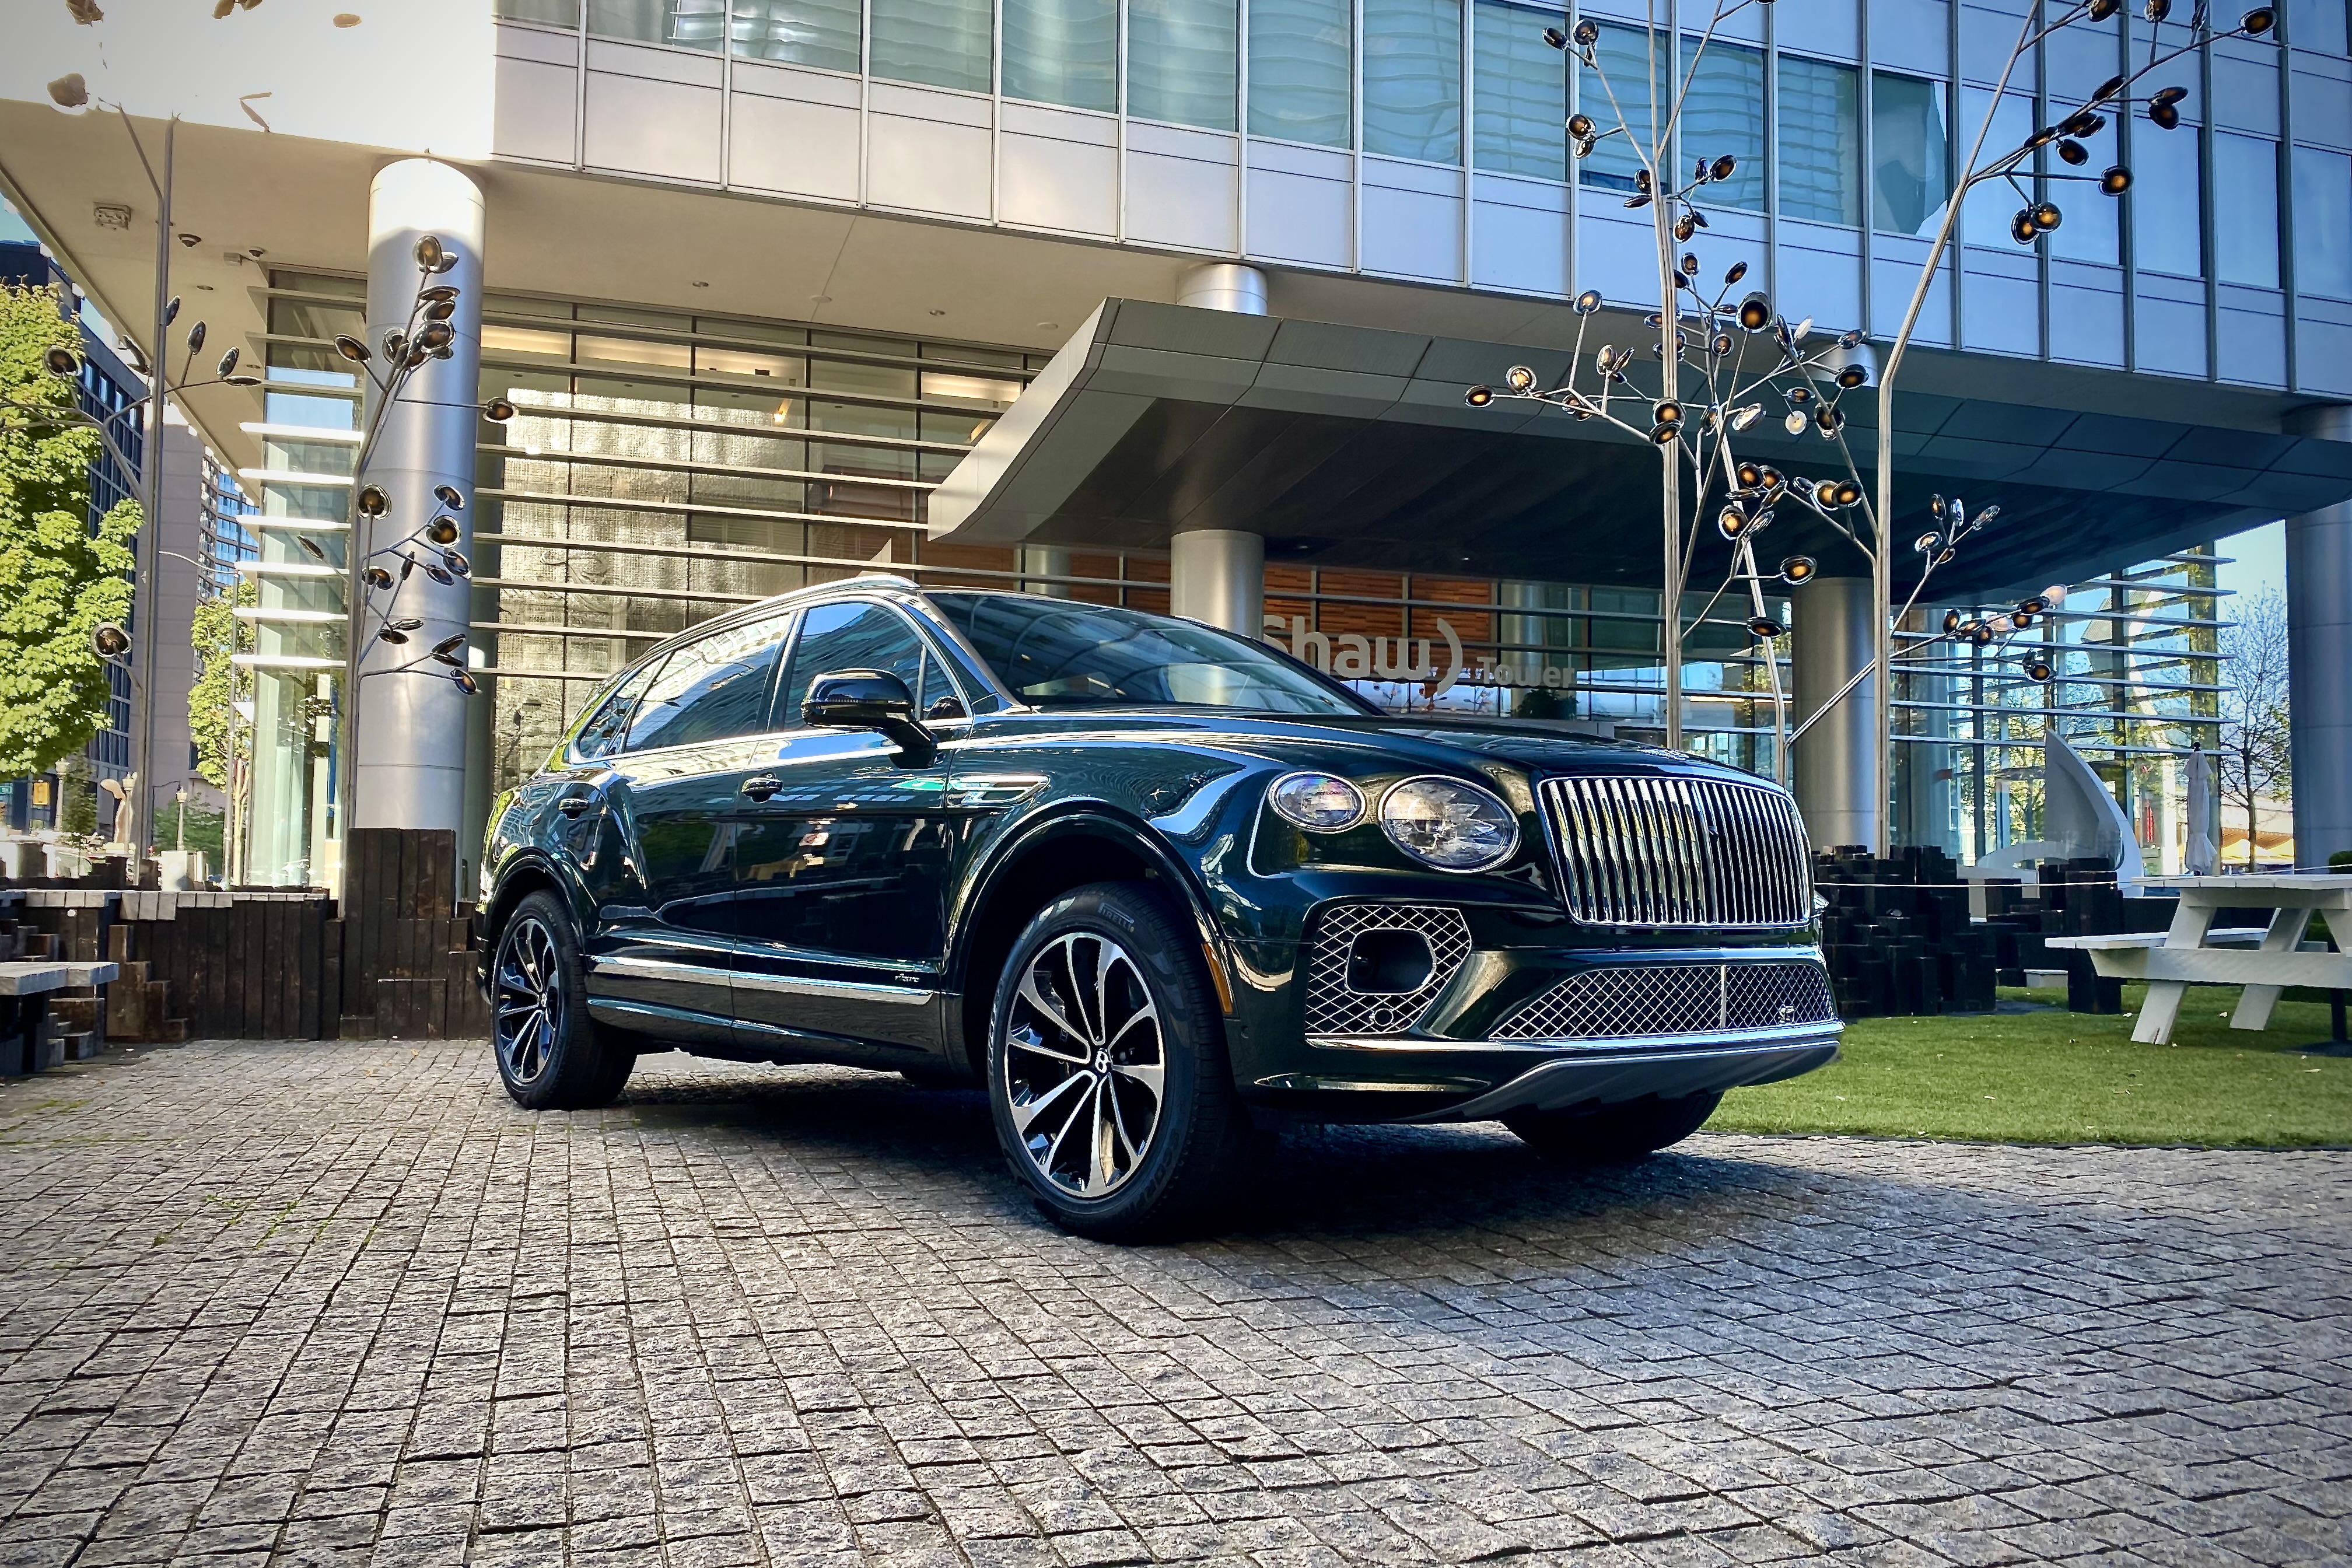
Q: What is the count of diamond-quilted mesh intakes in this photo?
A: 2